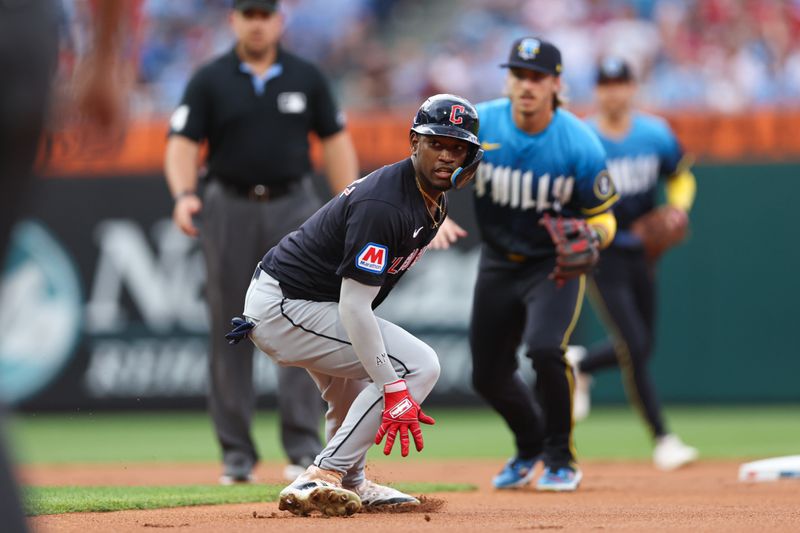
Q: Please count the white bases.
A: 1